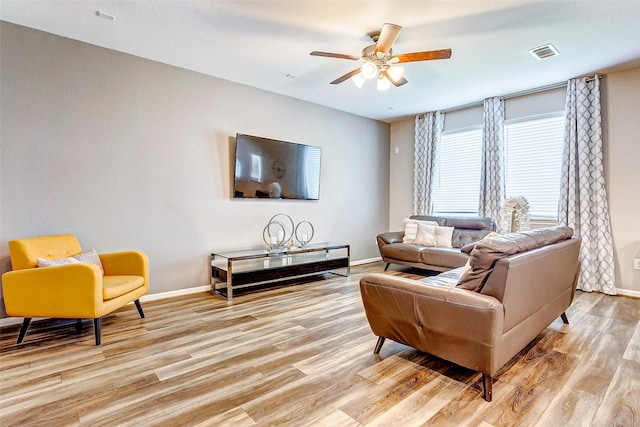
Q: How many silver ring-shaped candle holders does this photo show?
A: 3